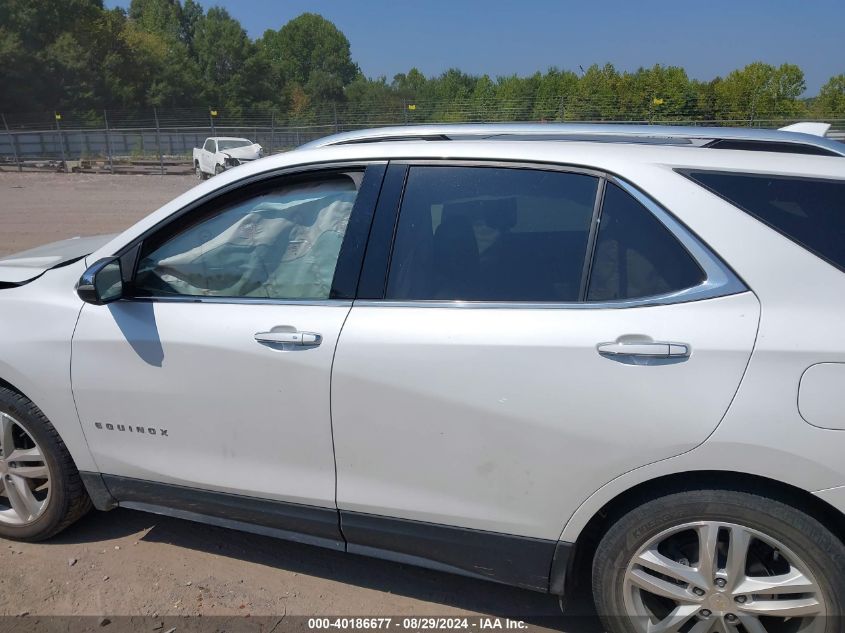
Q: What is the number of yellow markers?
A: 4